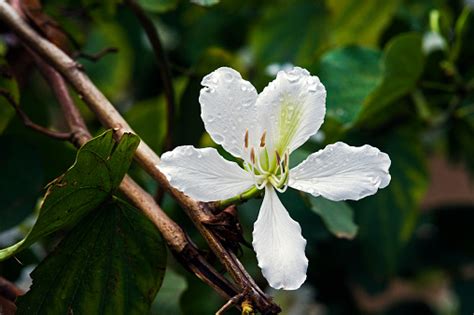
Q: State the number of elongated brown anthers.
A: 5